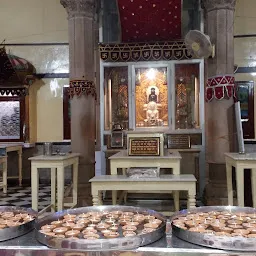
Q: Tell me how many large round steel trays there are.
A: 3